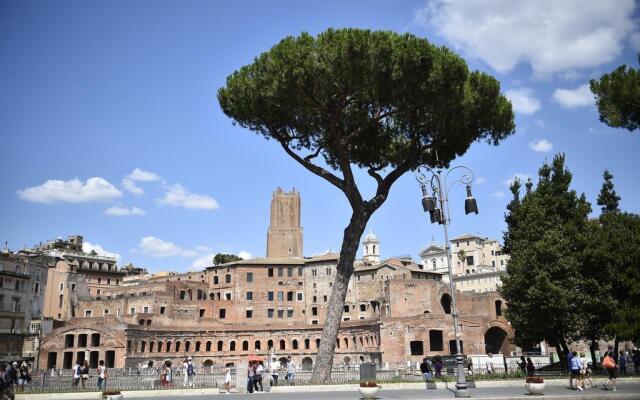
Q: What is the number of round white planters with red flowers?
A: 3